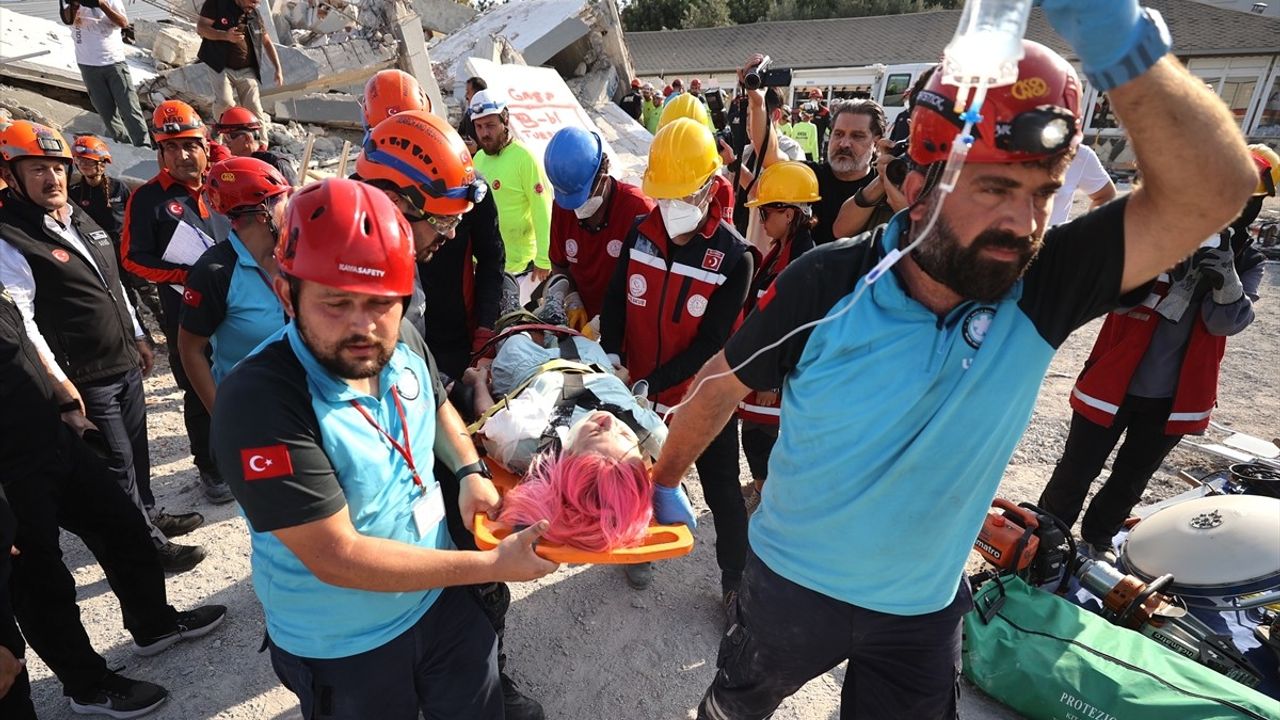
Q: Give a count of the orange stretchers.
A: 1